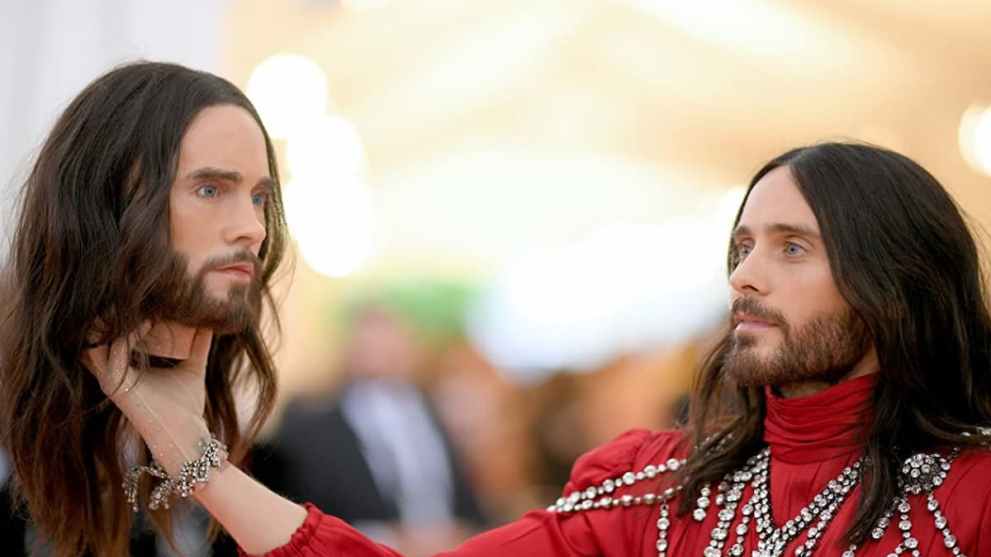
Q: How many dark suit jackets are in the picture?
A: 1